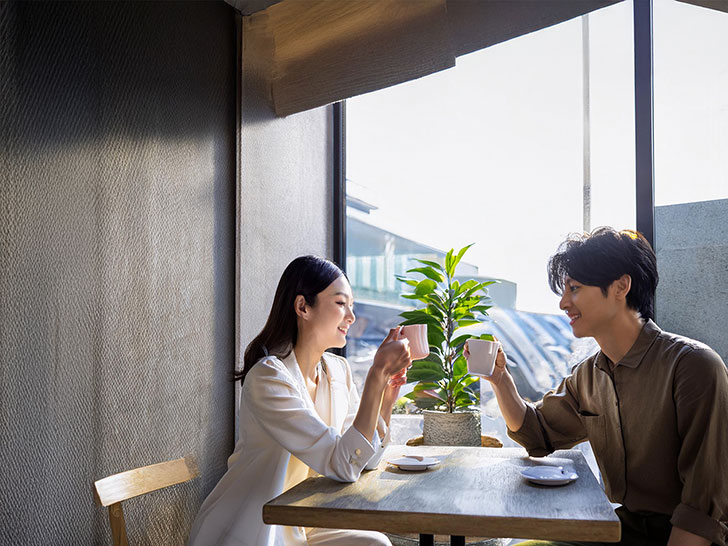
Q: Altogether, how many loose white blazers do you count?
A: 1